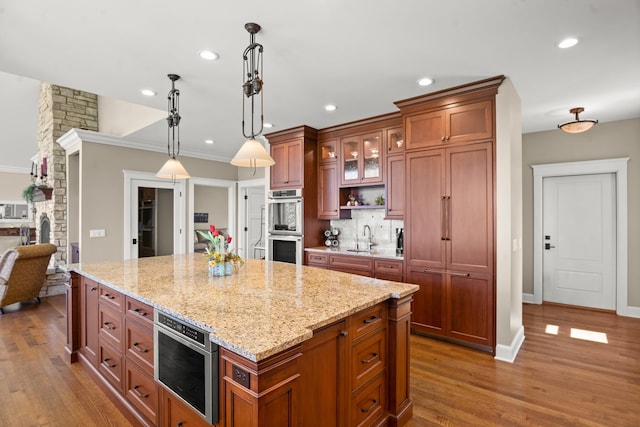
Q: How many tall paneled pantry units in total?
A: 1